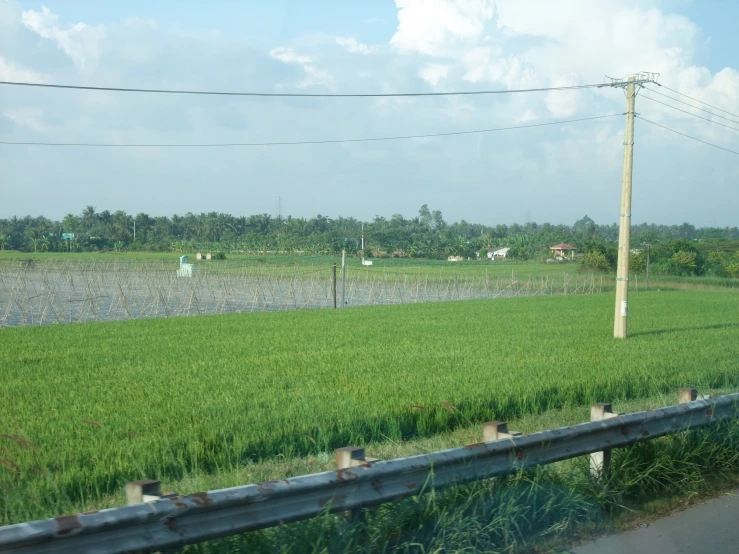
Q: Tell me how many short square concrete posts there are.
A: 5